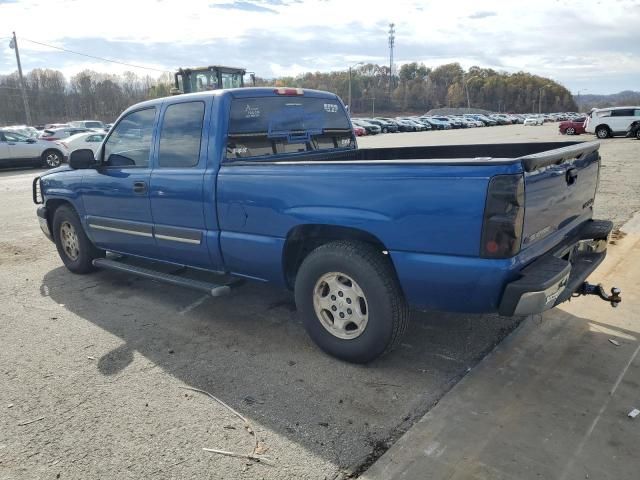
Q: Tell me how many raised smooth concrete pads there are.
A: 1